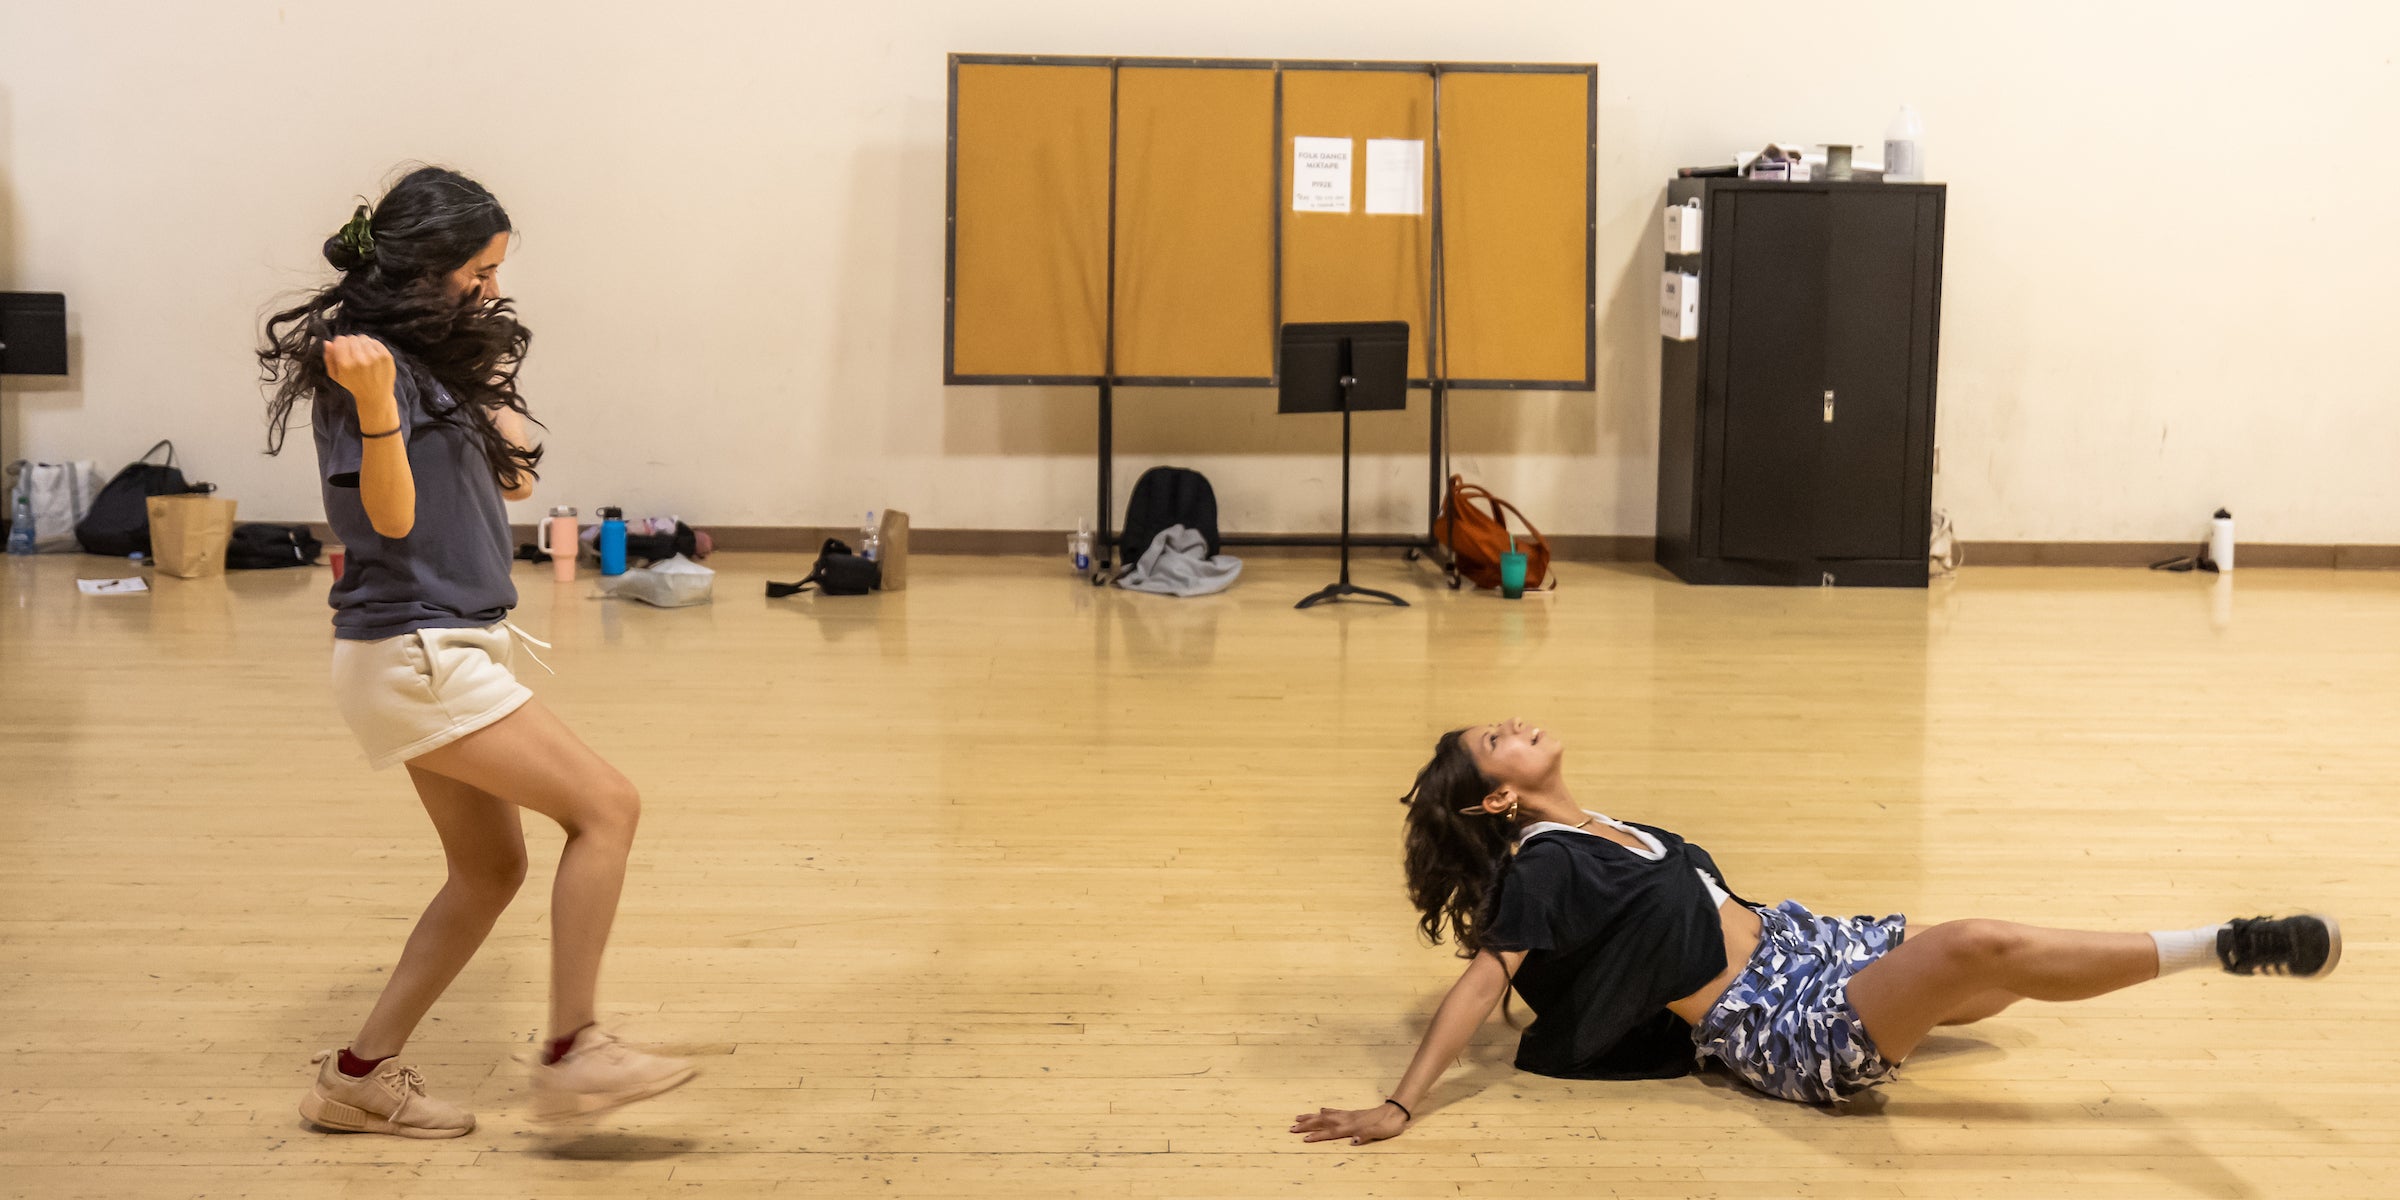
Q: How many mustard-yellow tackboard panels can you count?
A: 4